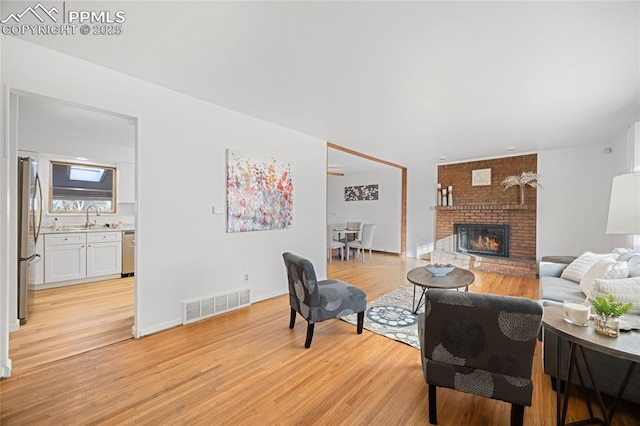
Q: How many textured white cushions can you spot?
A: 3